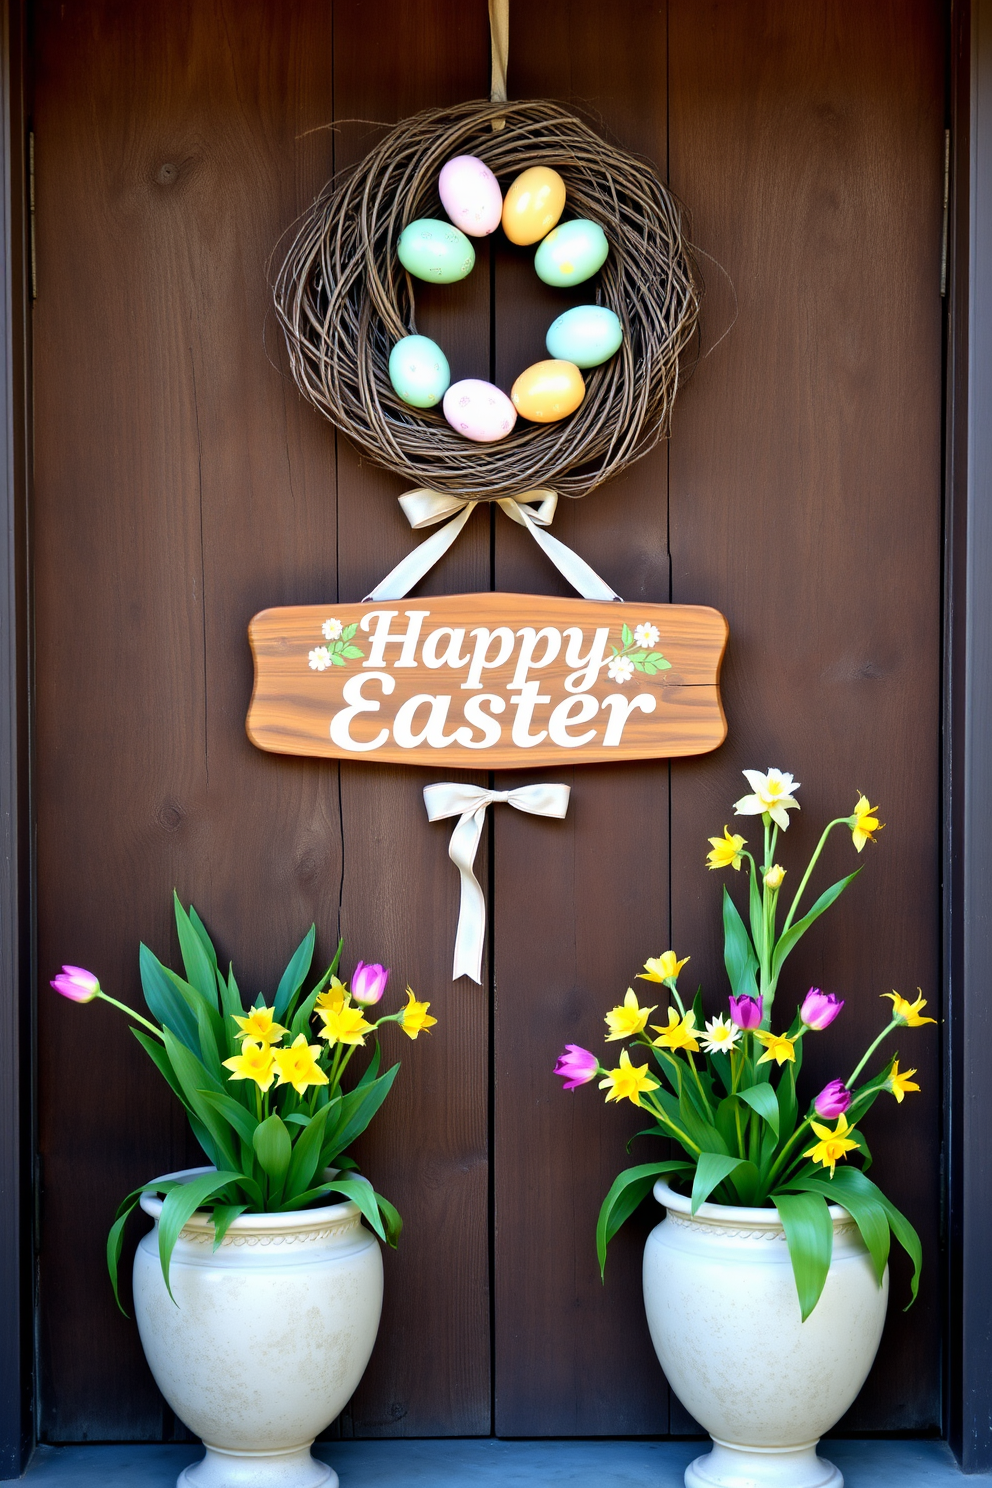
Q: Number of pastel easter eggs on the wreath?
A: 8